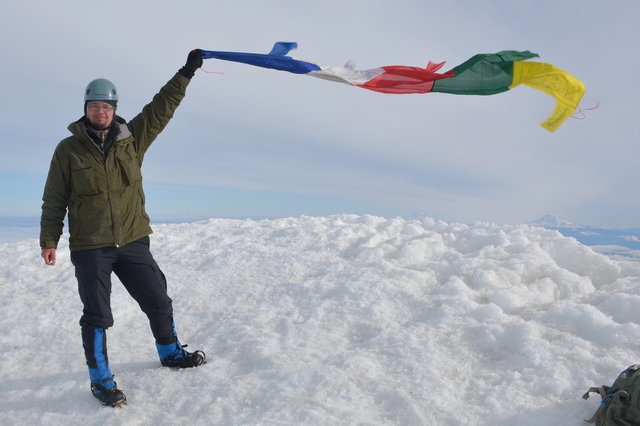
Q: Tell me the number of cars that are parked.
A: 0